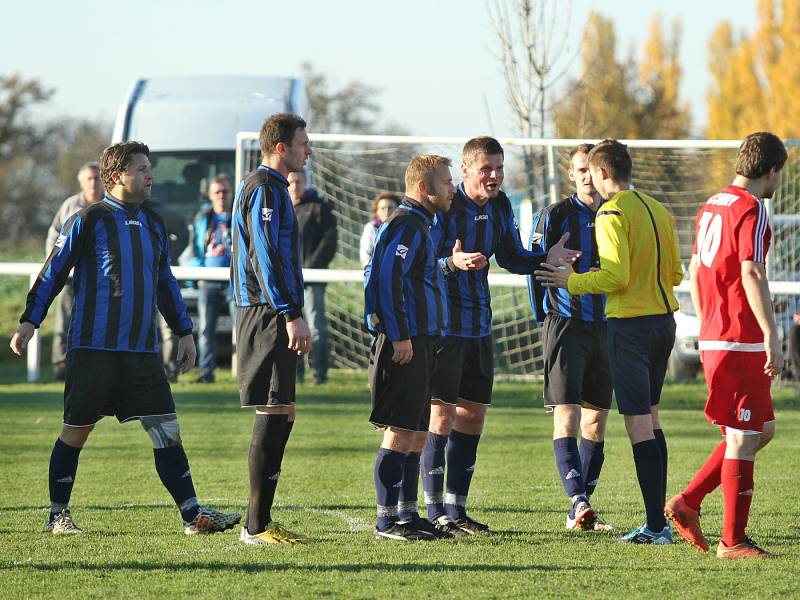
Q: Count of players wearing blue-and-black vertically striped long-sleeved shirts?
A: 5